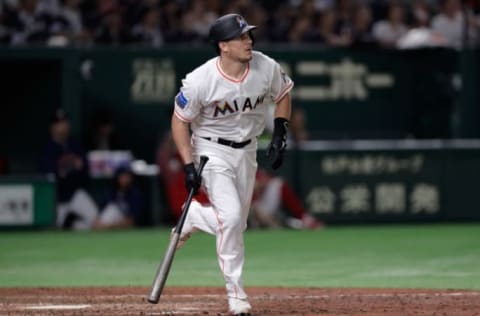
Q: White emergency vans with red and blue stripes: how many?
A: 0